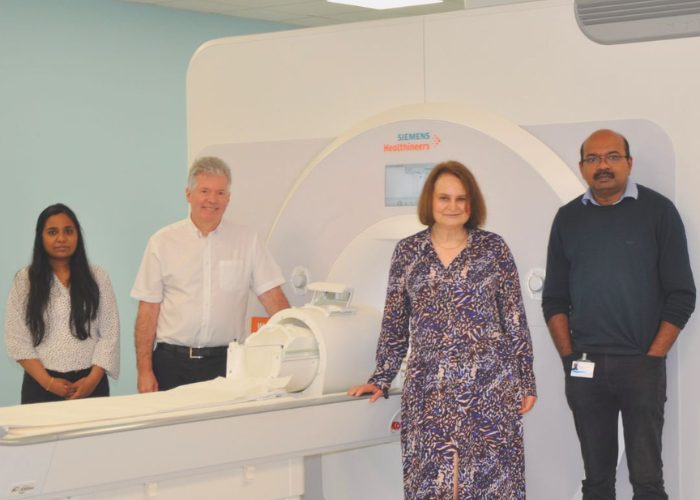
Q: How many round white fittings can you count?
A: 2